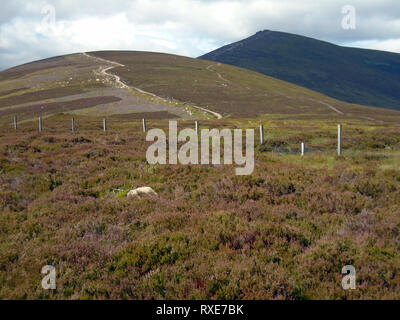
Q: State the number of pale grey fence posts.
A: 9